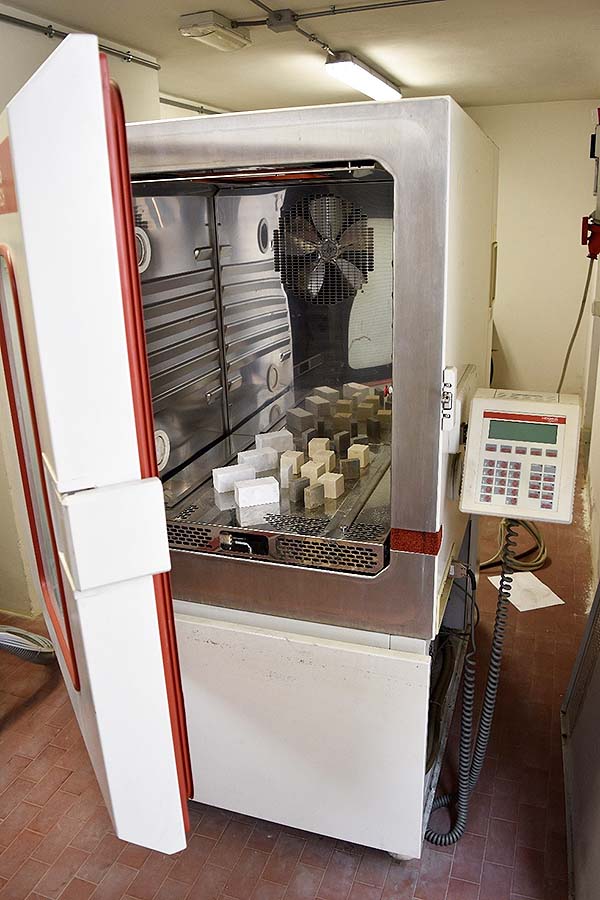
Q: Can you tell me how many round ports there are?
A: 4